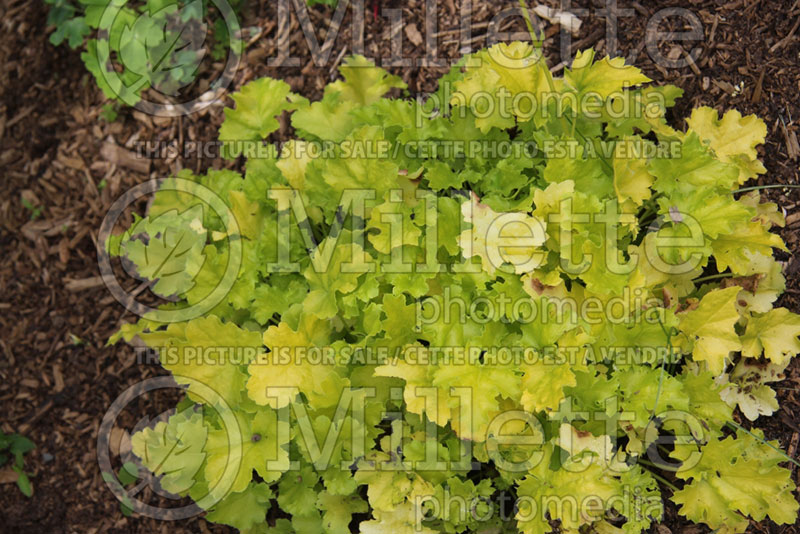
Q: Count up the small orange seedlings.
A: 0